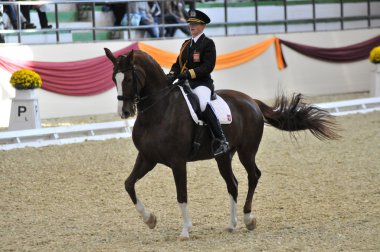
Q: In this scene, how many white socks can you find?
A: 4